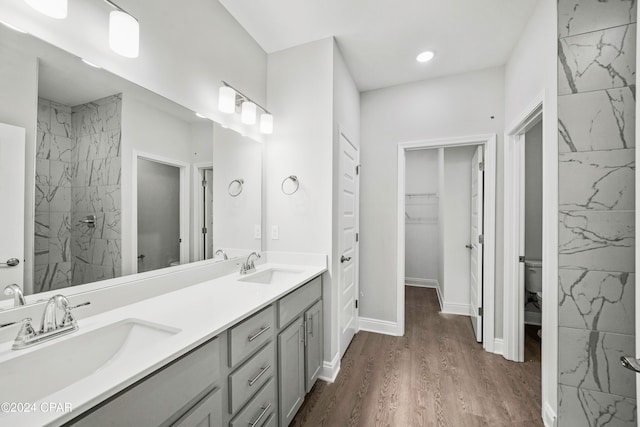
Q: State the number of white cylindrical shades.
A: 5